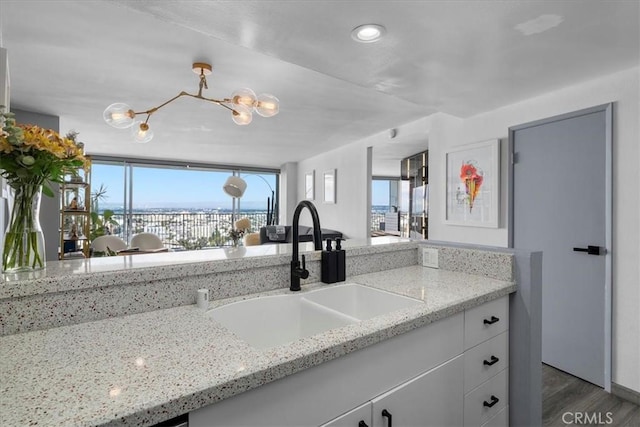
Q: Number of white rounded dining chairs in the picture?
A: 2